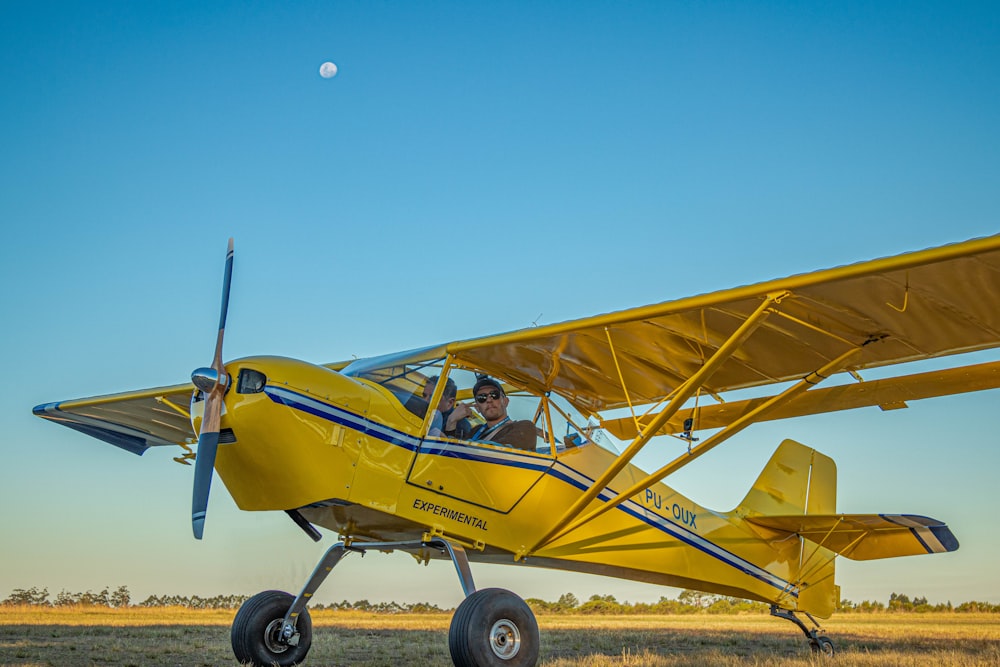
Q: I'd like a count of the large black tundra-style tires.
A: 2